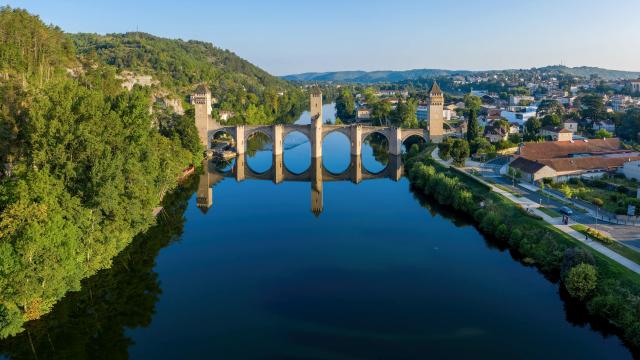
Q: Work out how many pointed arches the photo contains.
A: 6